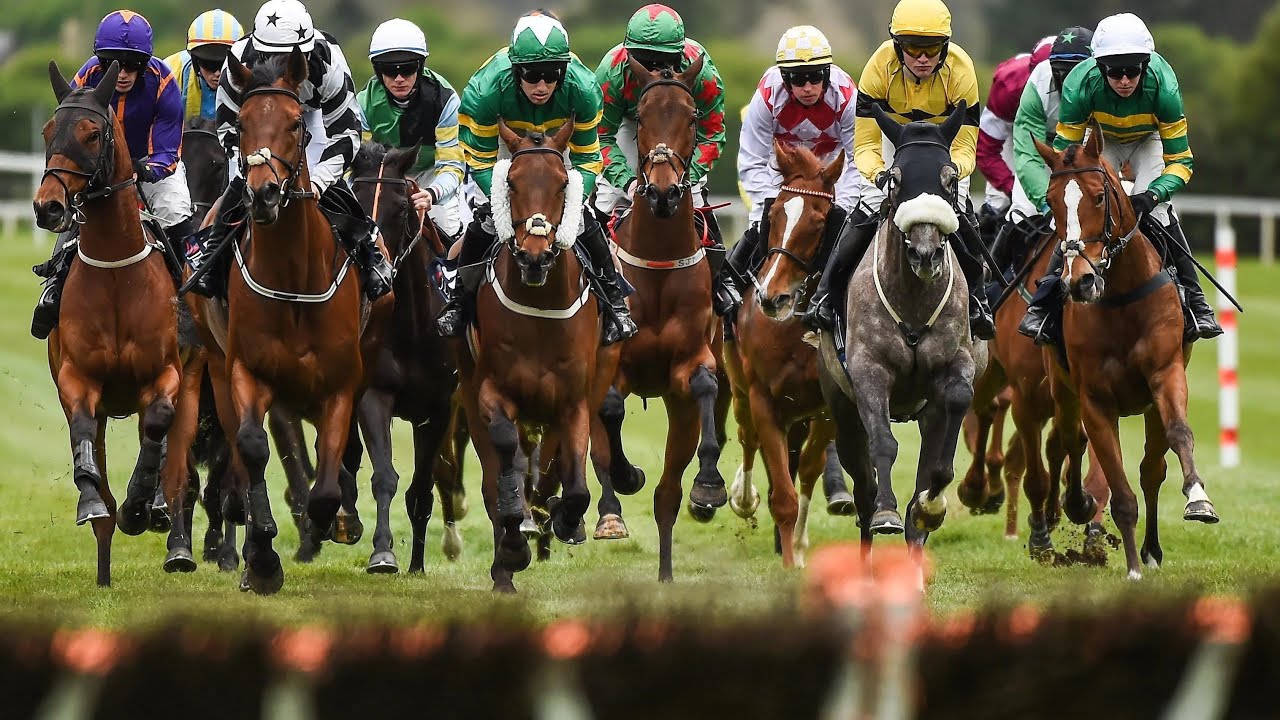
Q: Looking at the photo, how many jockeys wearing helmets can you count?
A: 11